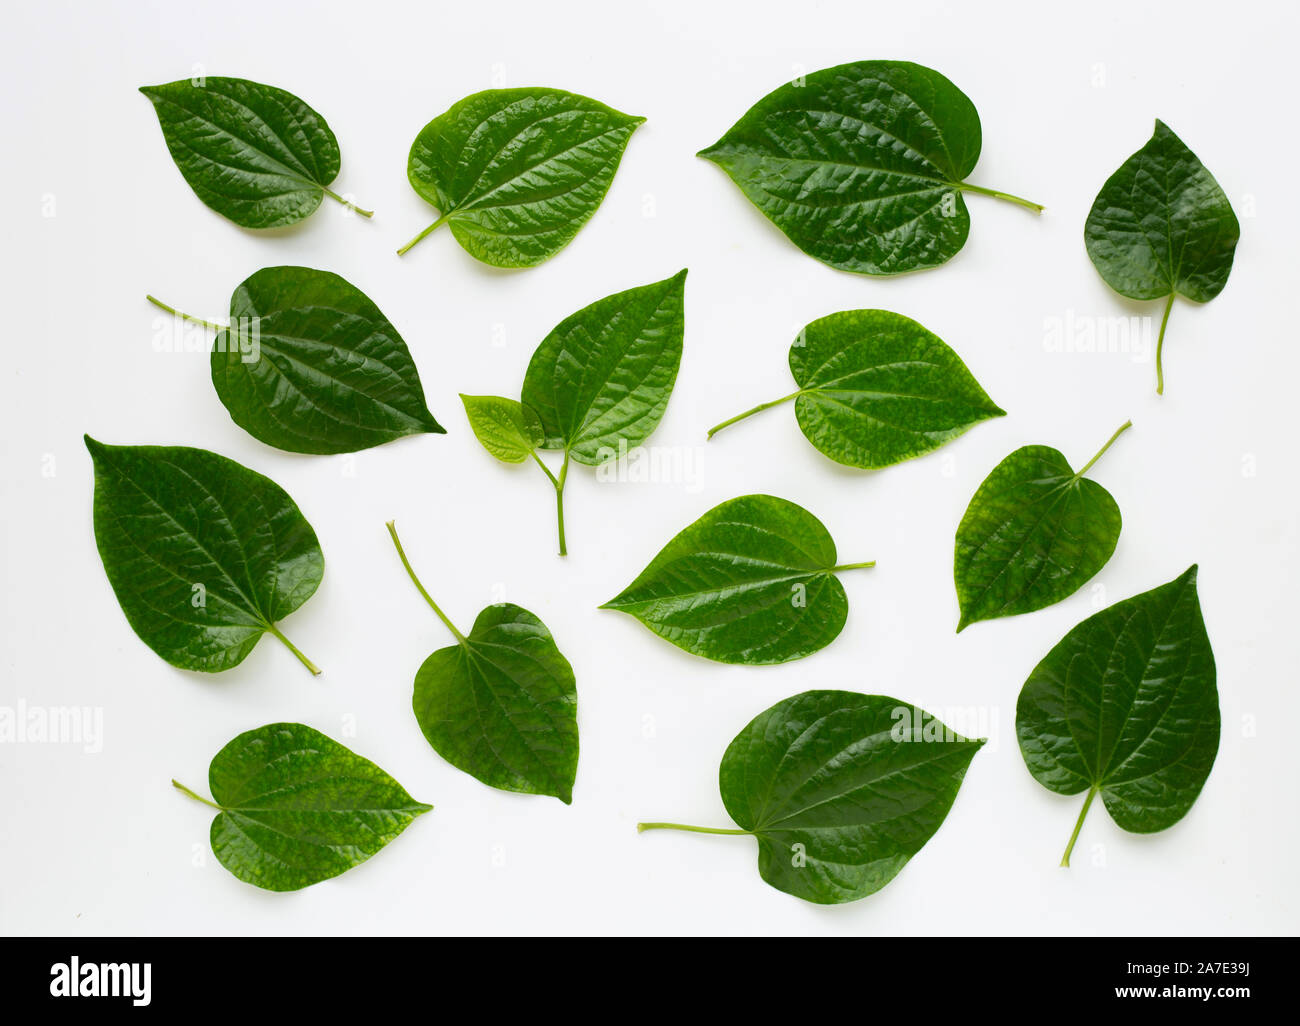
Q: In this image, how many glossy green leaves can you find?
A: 15